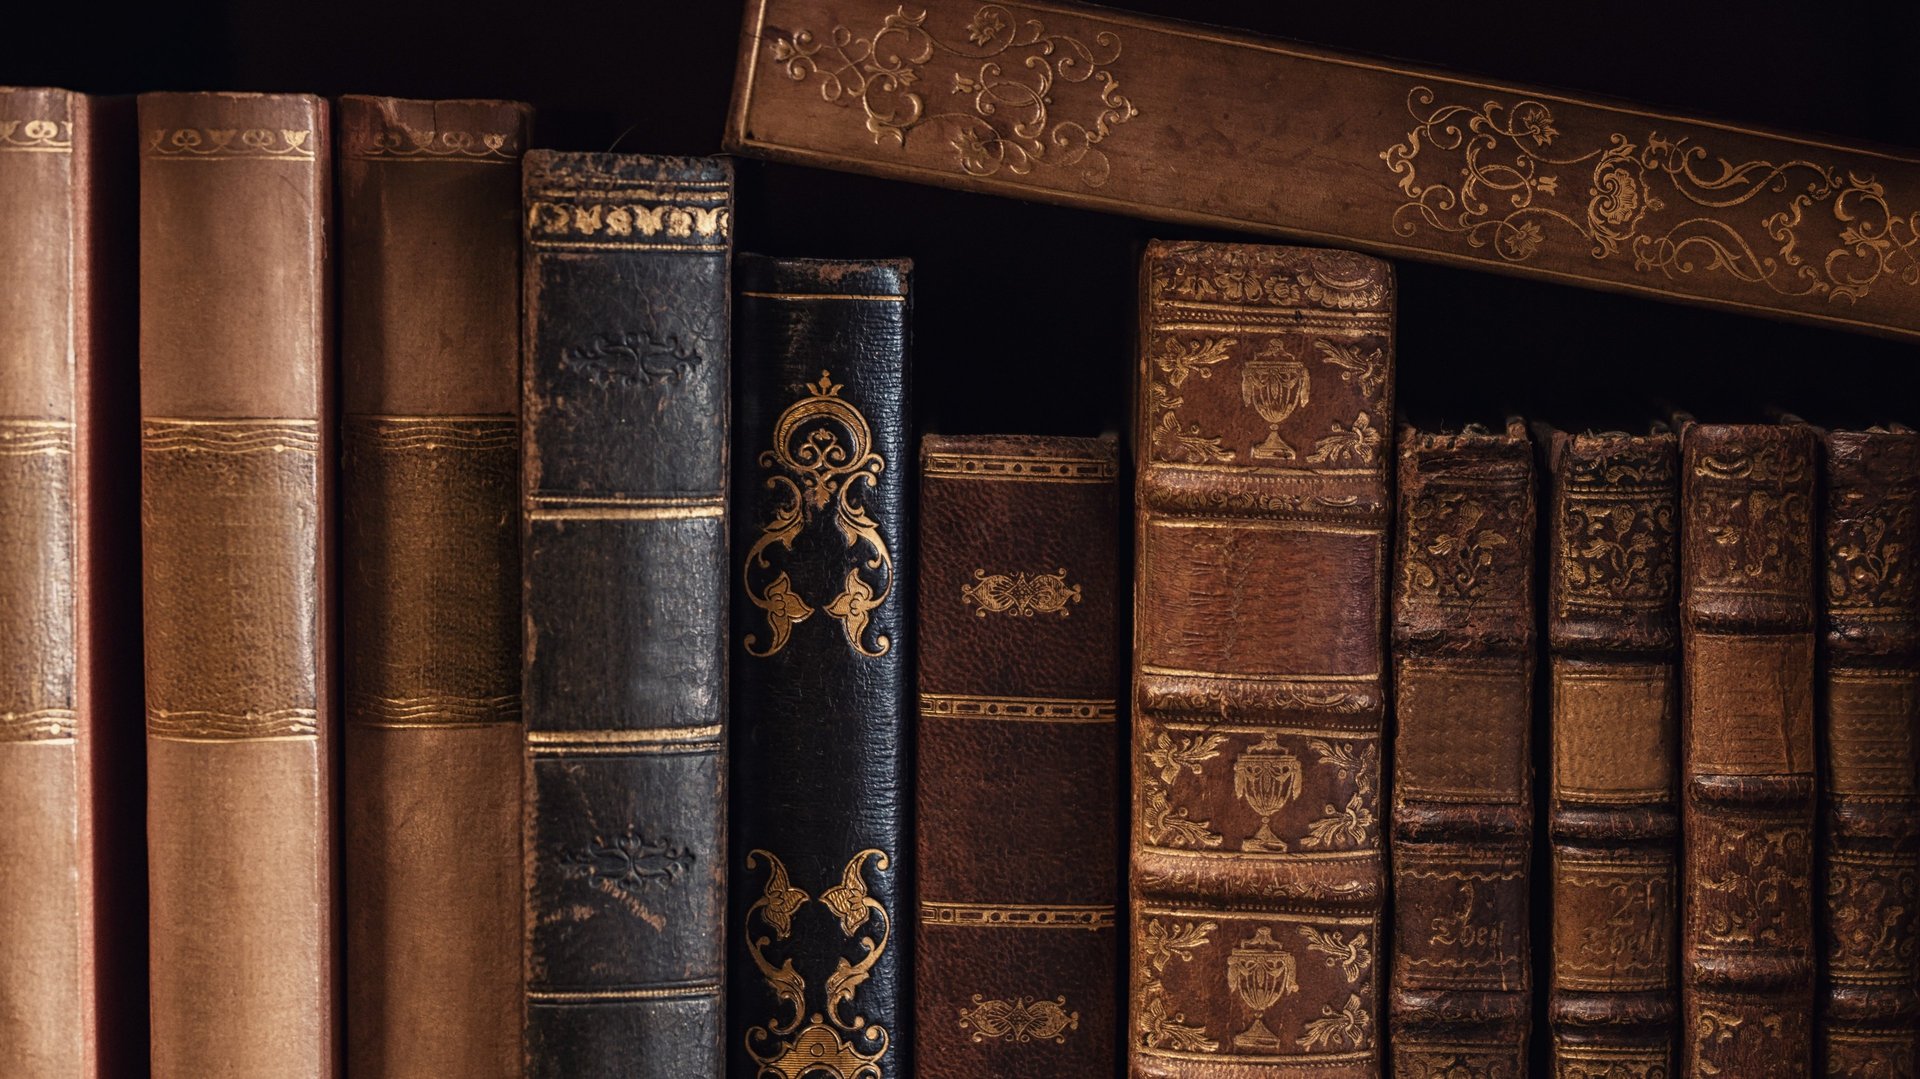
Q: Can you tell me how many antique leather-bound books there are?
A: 12